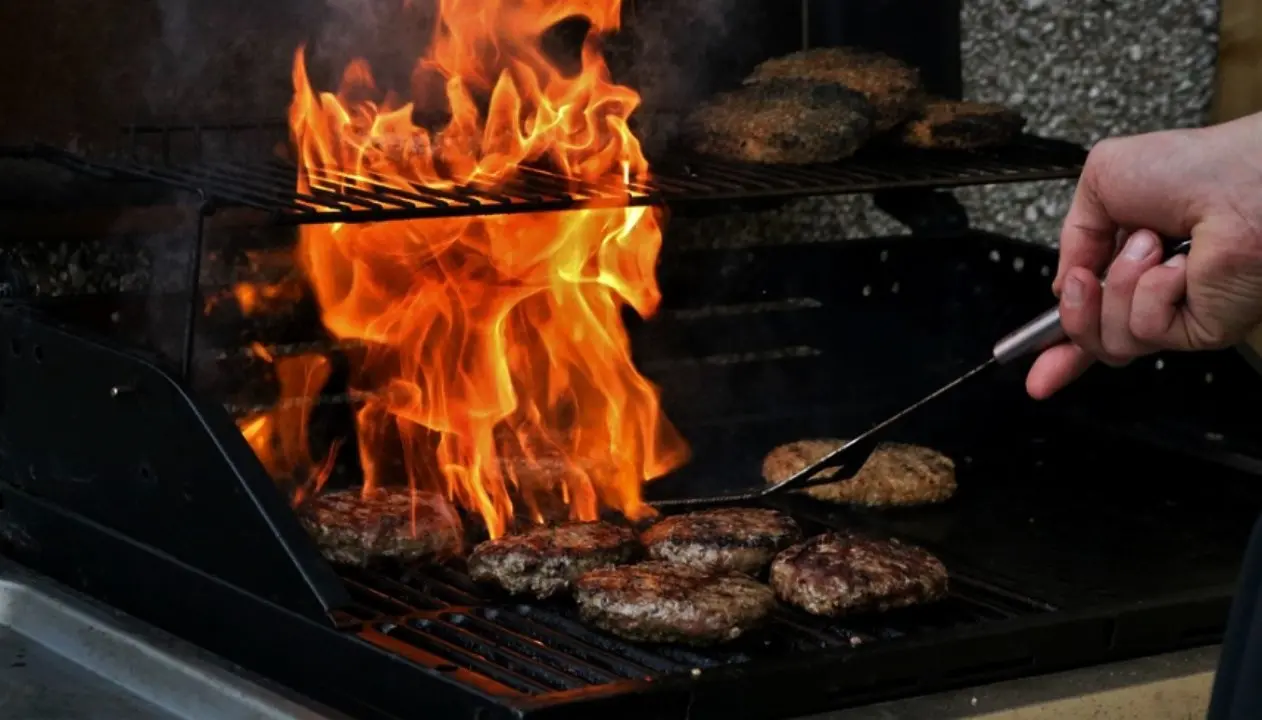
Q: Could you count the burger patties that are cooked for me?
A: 9